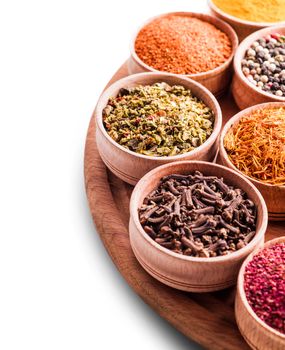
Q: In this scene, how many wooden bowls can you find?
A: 7